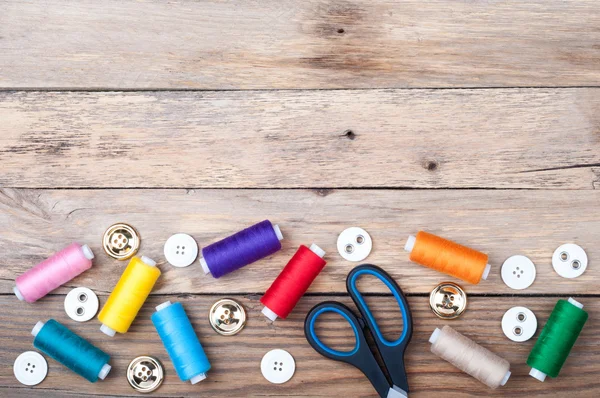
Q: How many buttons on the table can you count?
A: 12